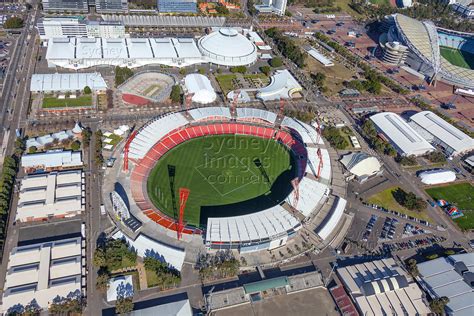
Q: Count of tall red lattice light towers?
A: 8